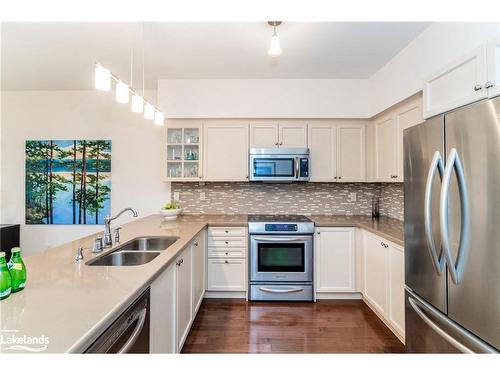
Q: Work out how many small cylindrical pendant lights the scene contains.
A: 5